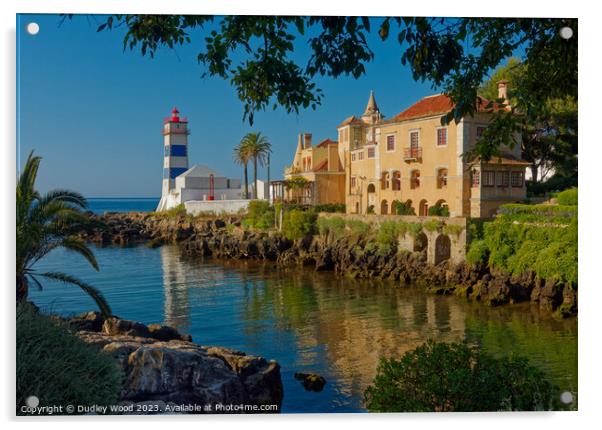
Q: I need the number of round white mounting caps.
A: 4